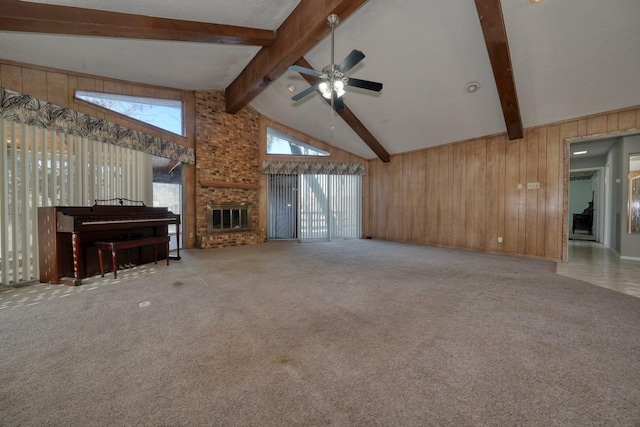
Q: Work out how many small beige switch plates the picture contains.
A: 2